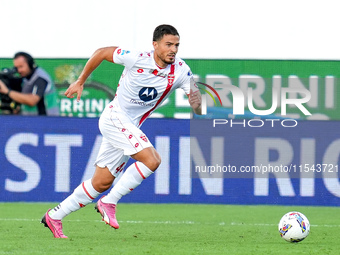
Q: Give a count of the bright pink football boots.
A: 2